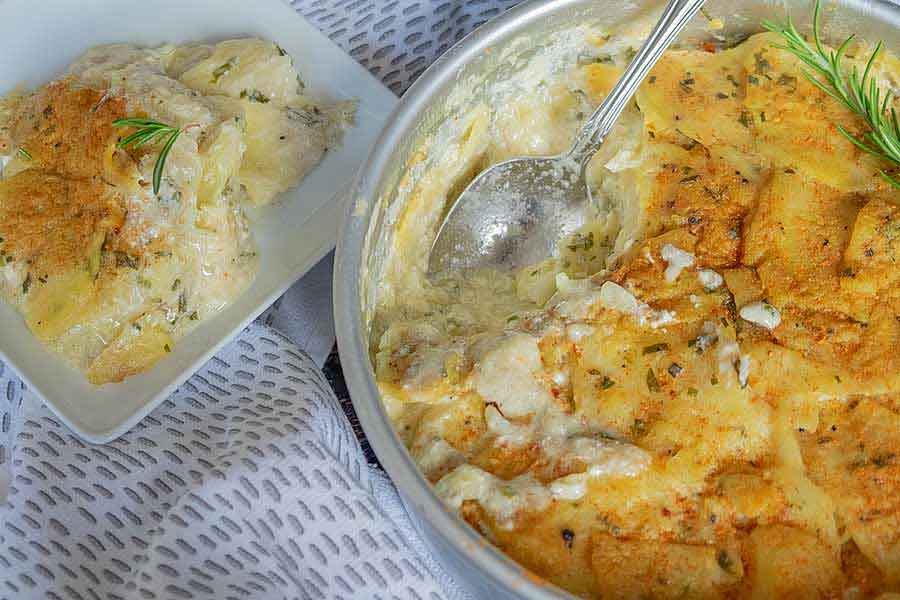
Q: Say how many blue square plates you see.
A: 0